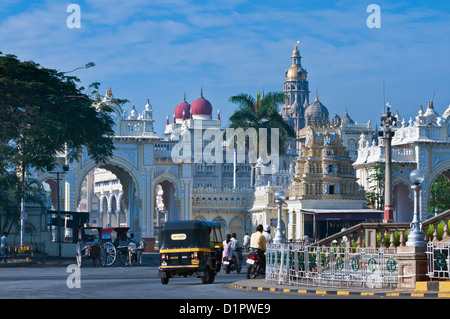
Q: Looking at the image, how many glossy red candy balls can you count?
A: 0